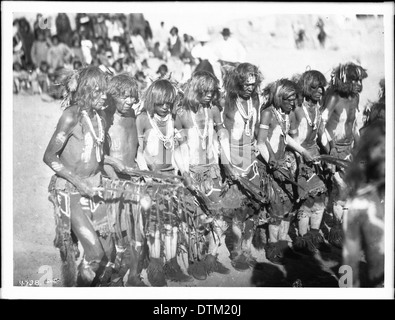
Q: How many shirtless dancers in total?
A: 8